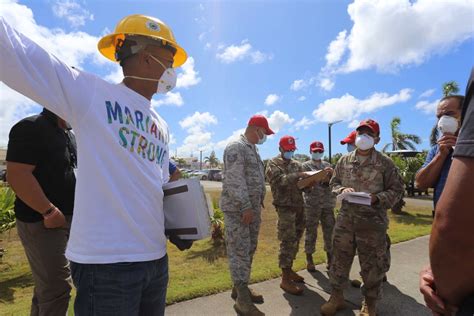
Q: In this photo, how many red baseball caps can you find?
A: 5